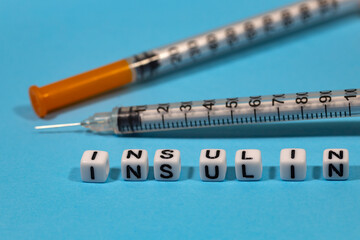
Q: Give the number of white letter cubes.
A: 7